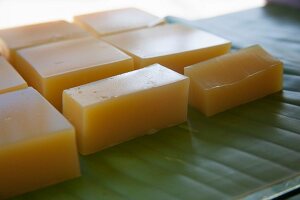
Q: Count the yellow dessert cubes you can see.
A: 8